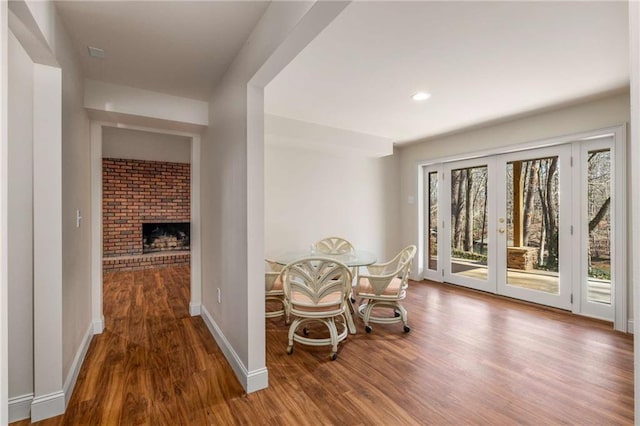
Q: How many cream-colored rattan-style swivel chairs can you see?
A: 4